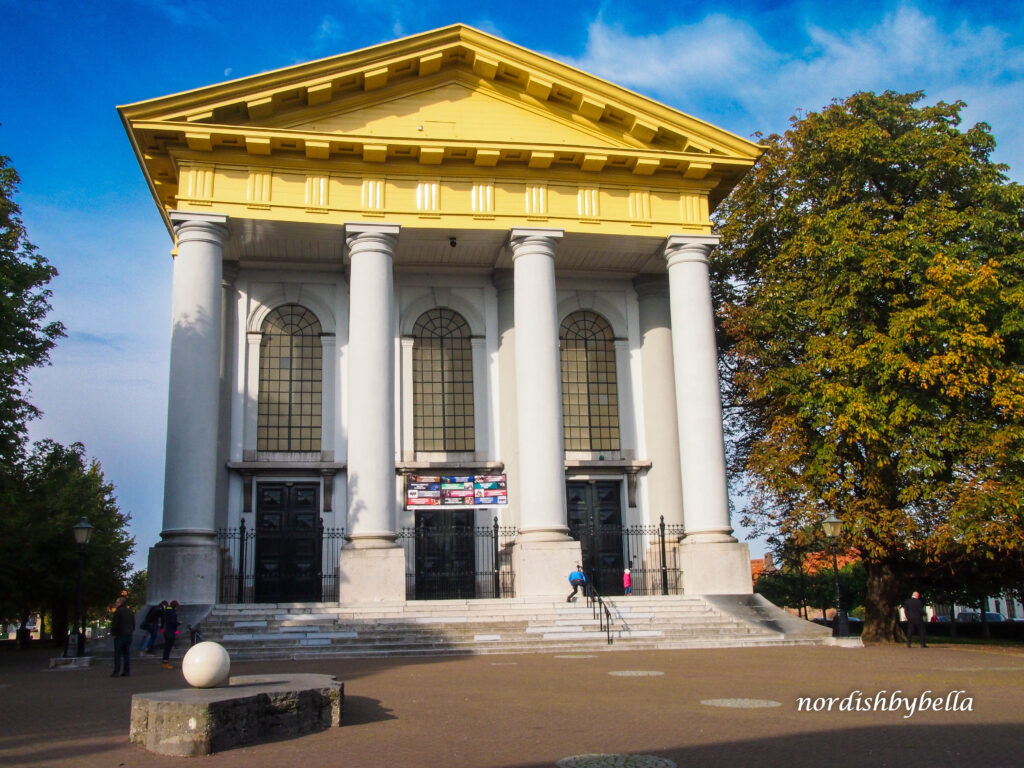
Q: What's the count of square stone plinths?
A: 4